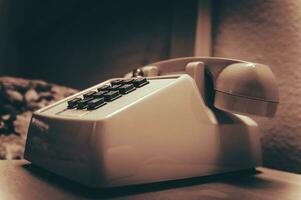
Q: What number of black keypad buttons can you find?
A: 12